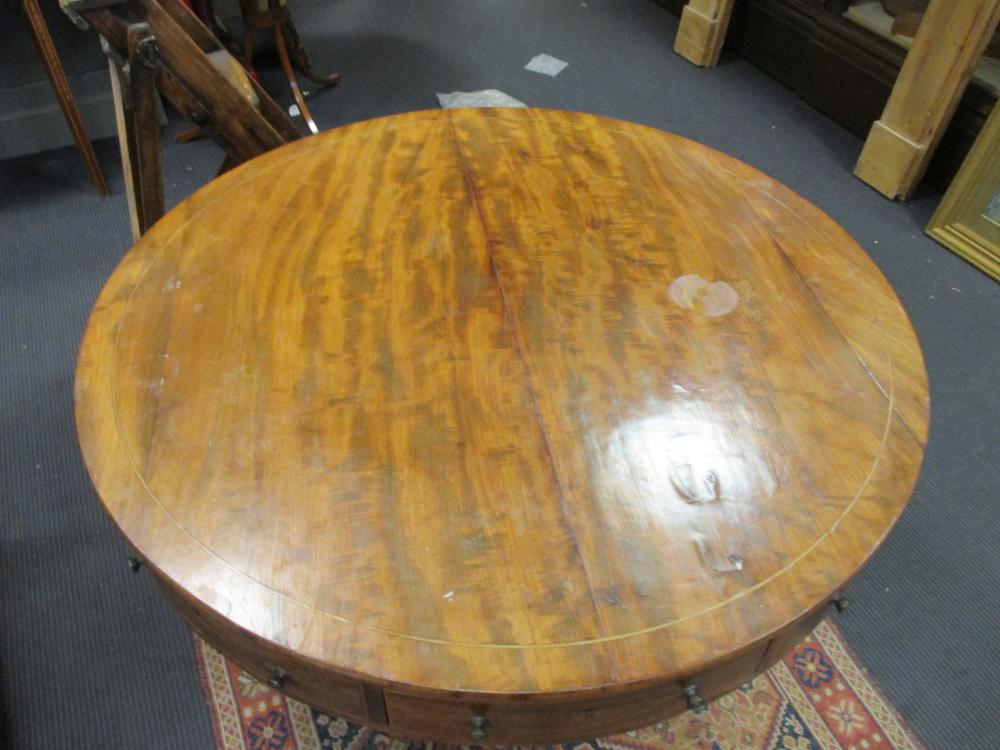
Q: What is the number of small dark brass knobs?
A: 5